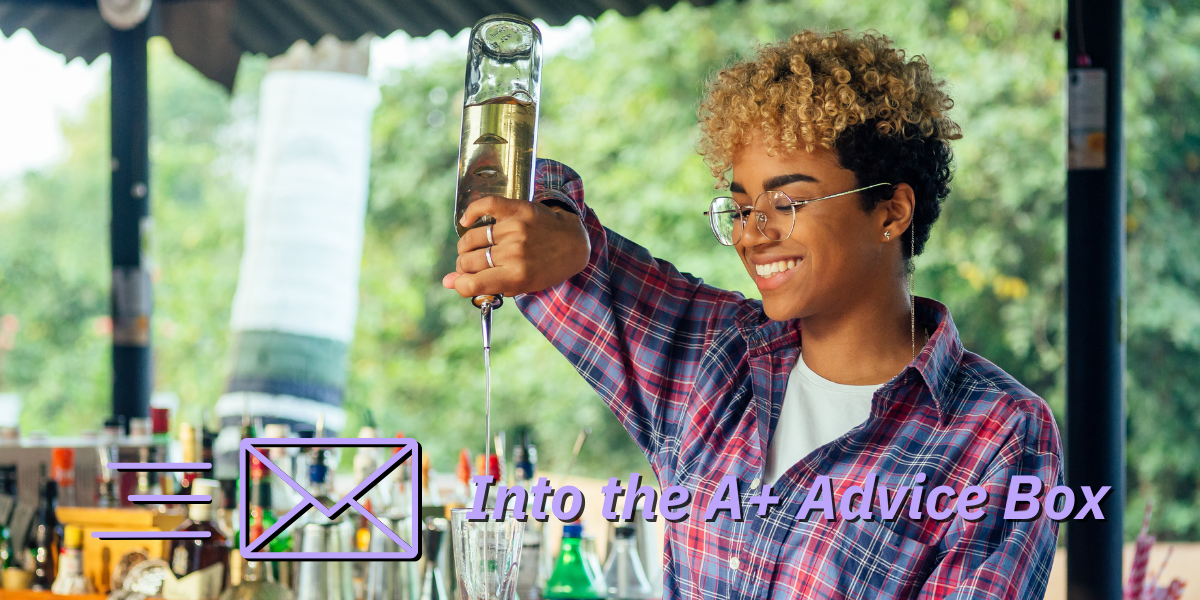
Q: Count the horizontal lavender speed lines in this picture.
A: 3